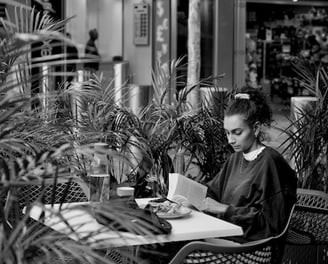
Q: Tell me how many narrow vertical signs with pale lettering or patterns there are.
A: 1